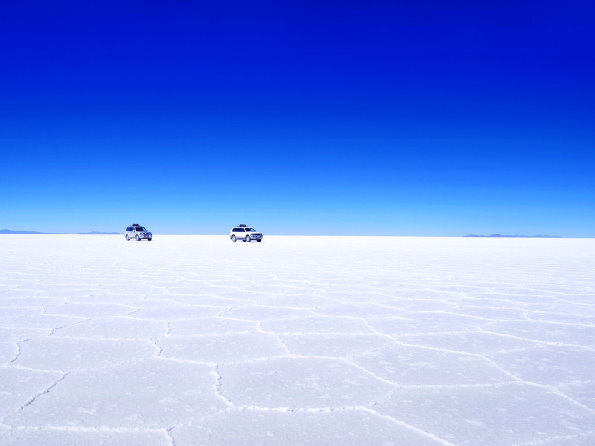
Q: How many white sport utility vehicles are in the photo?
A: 2